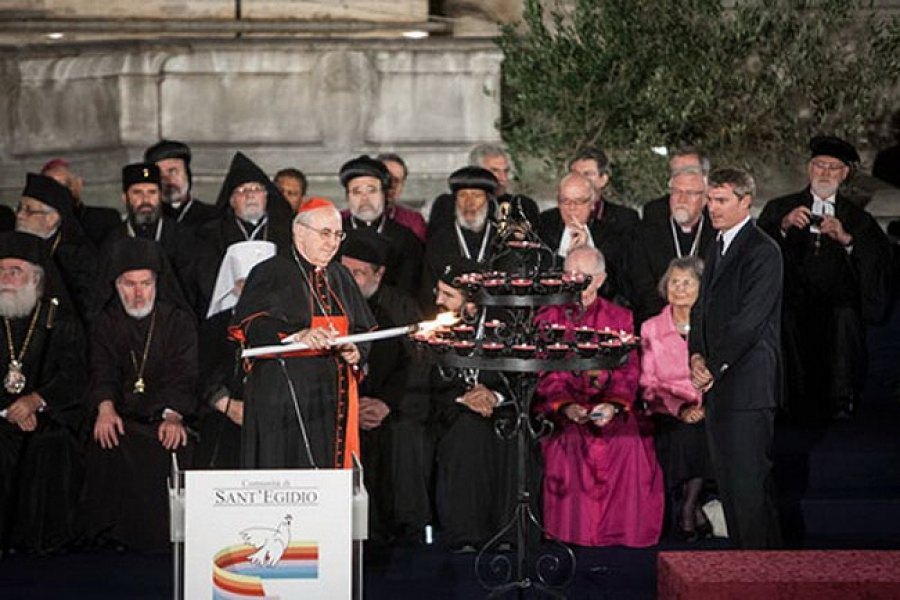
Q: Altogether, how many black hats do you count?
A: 11